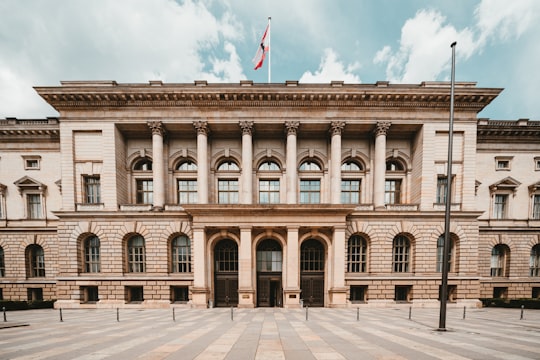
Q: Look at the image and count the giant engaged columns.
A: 6